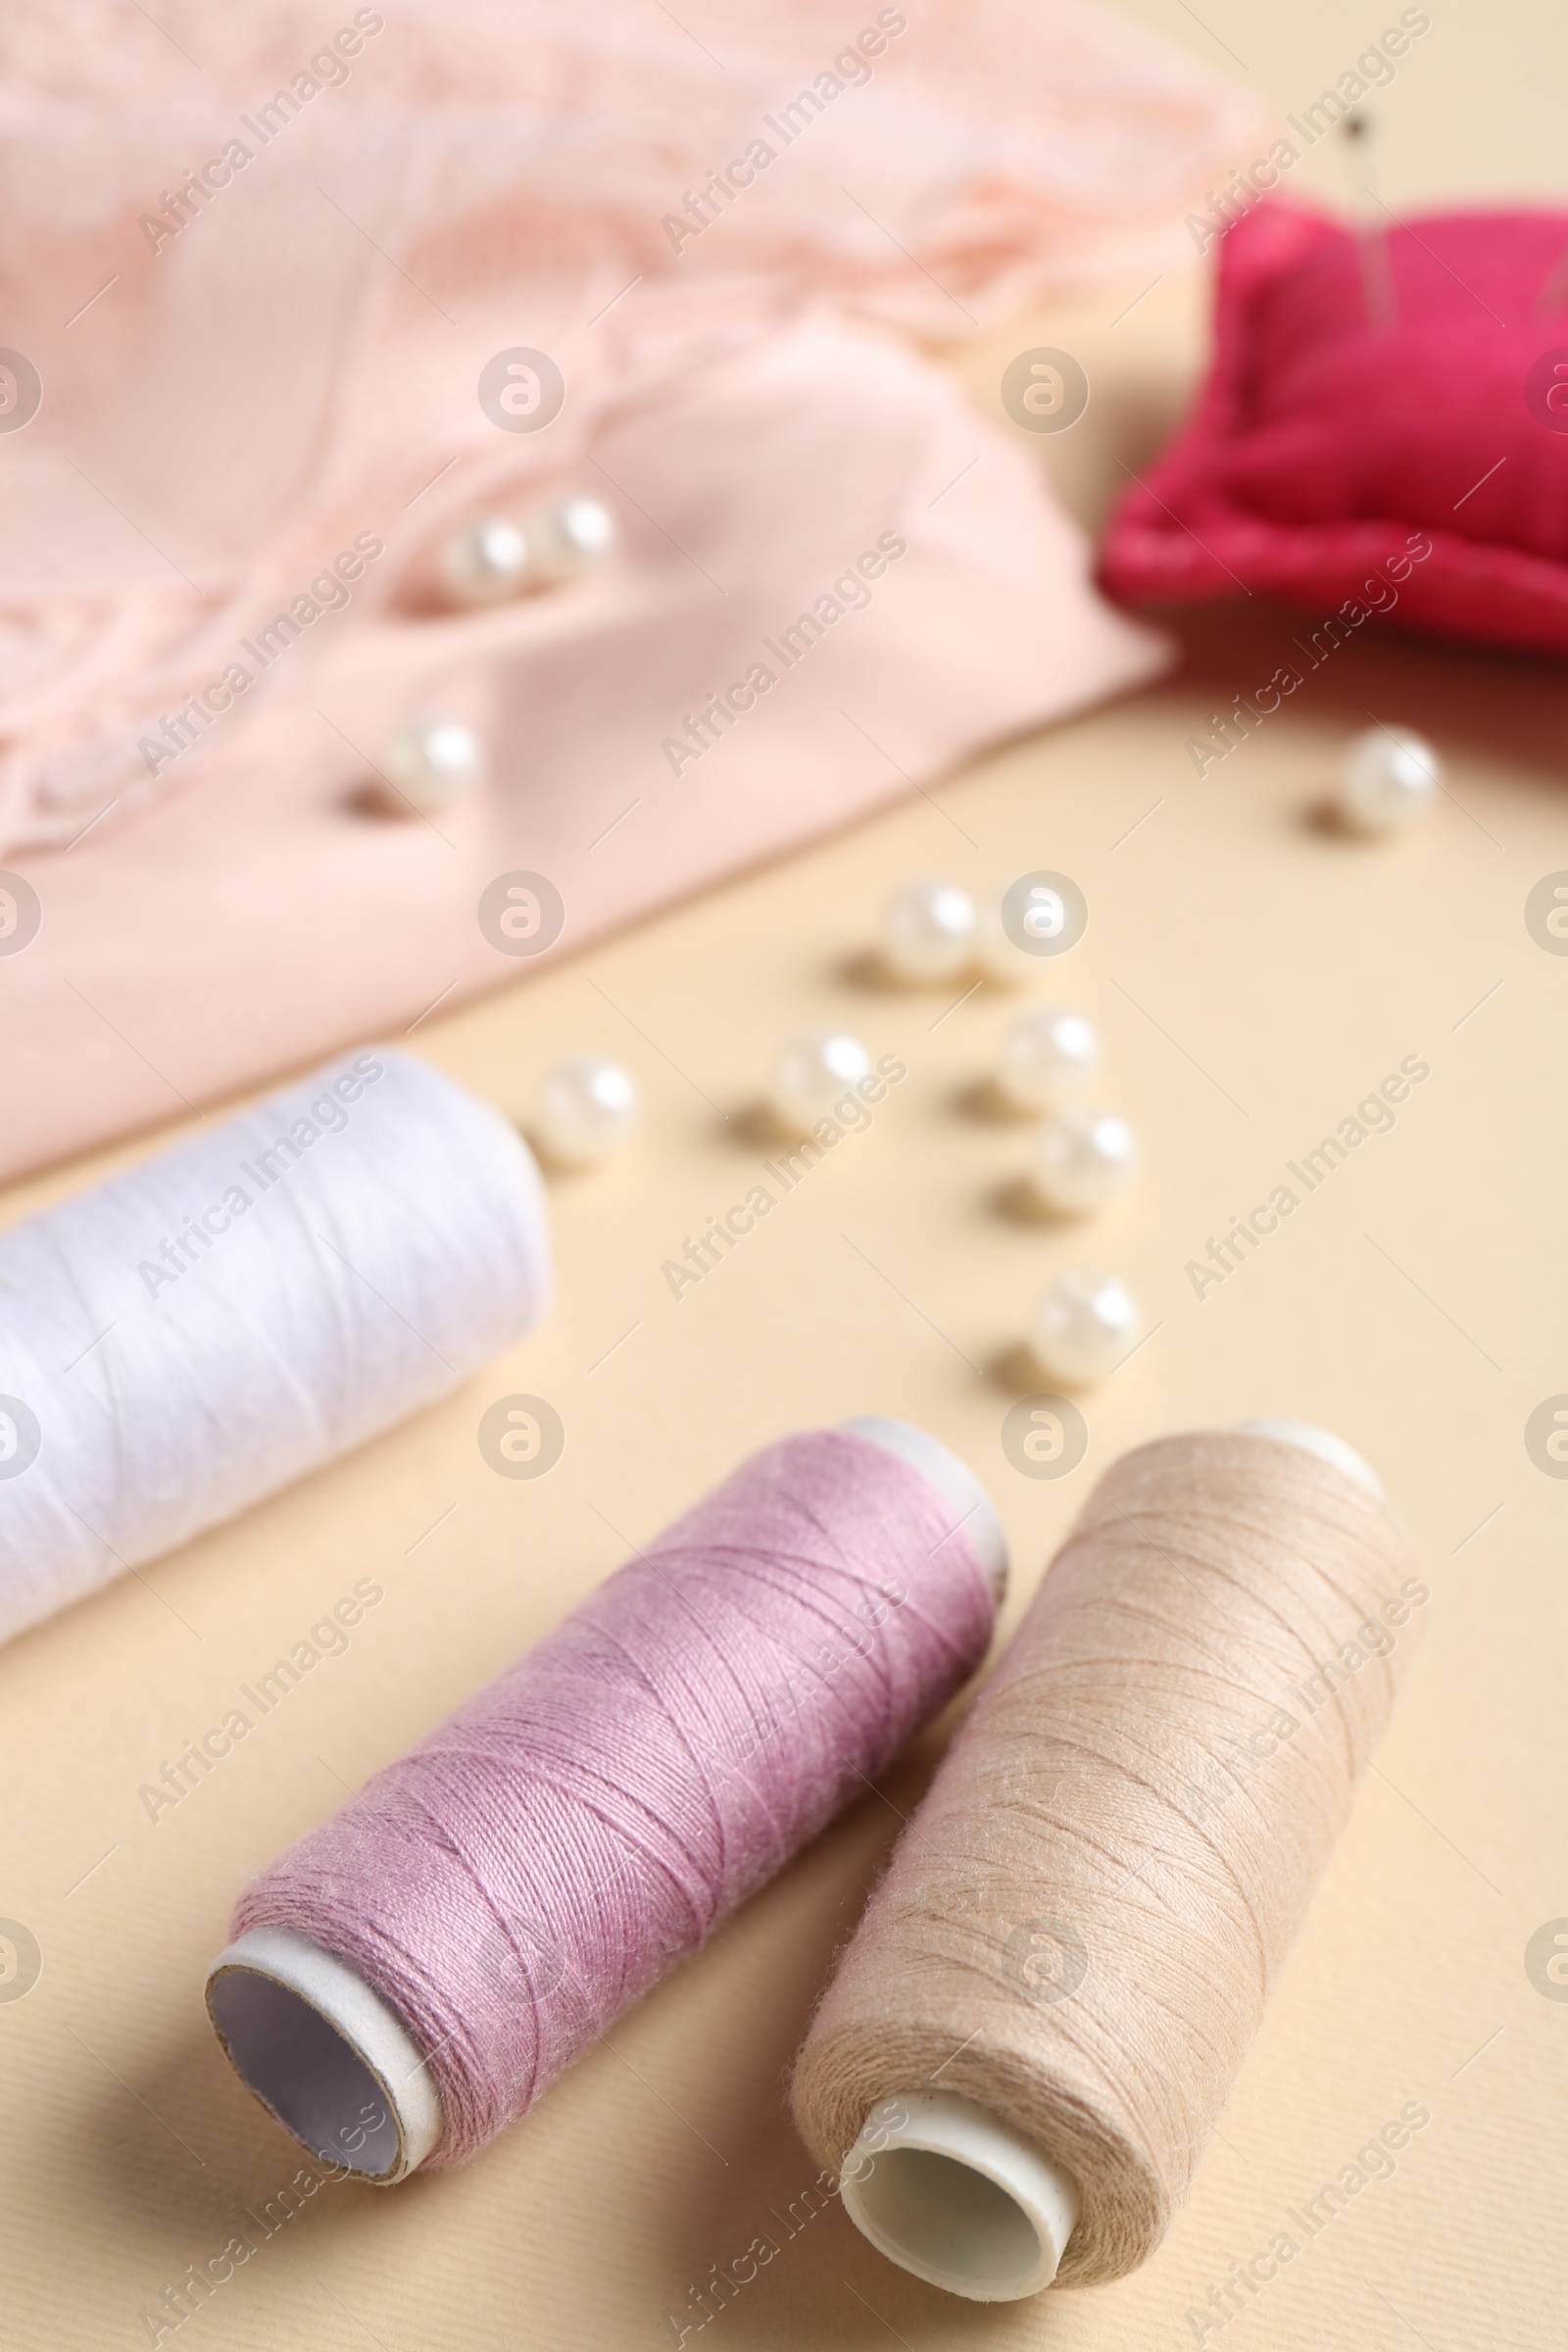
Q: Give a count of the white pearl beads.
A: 11